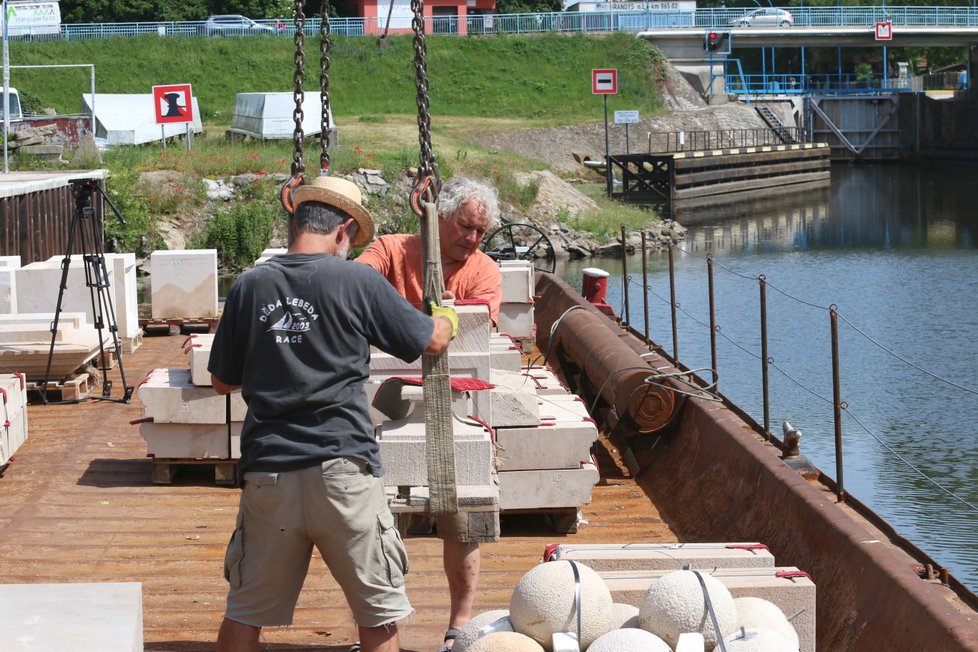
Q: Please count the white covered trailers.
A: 2